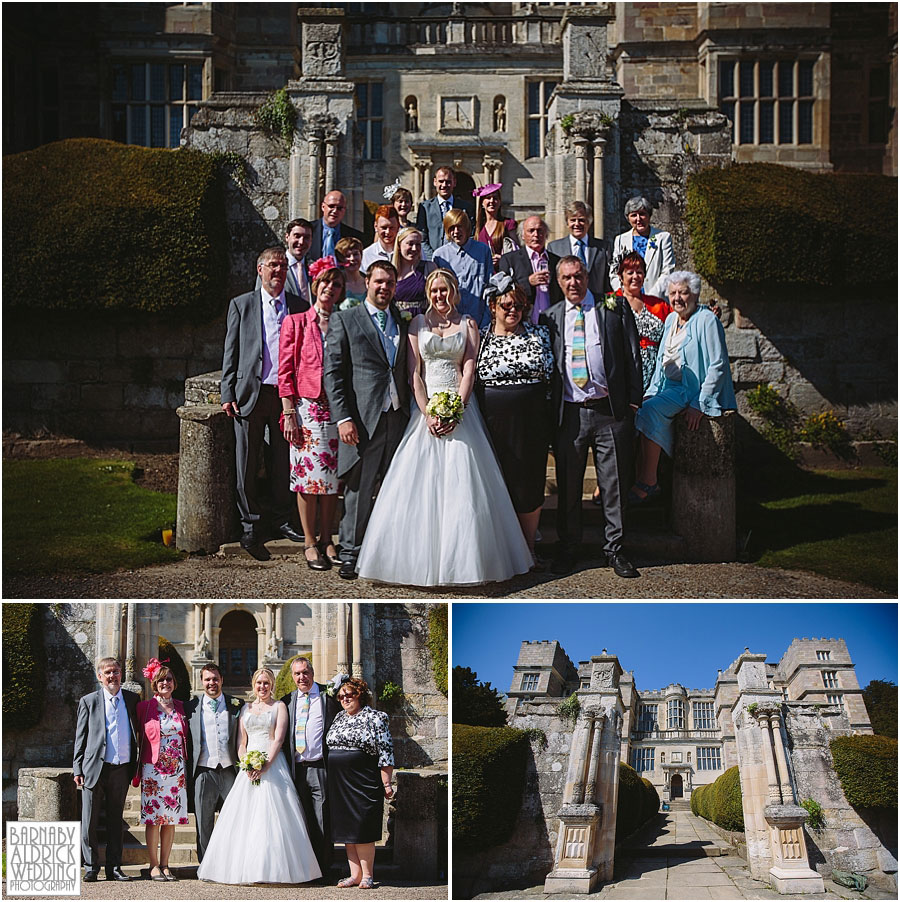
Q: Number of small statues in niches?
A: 2